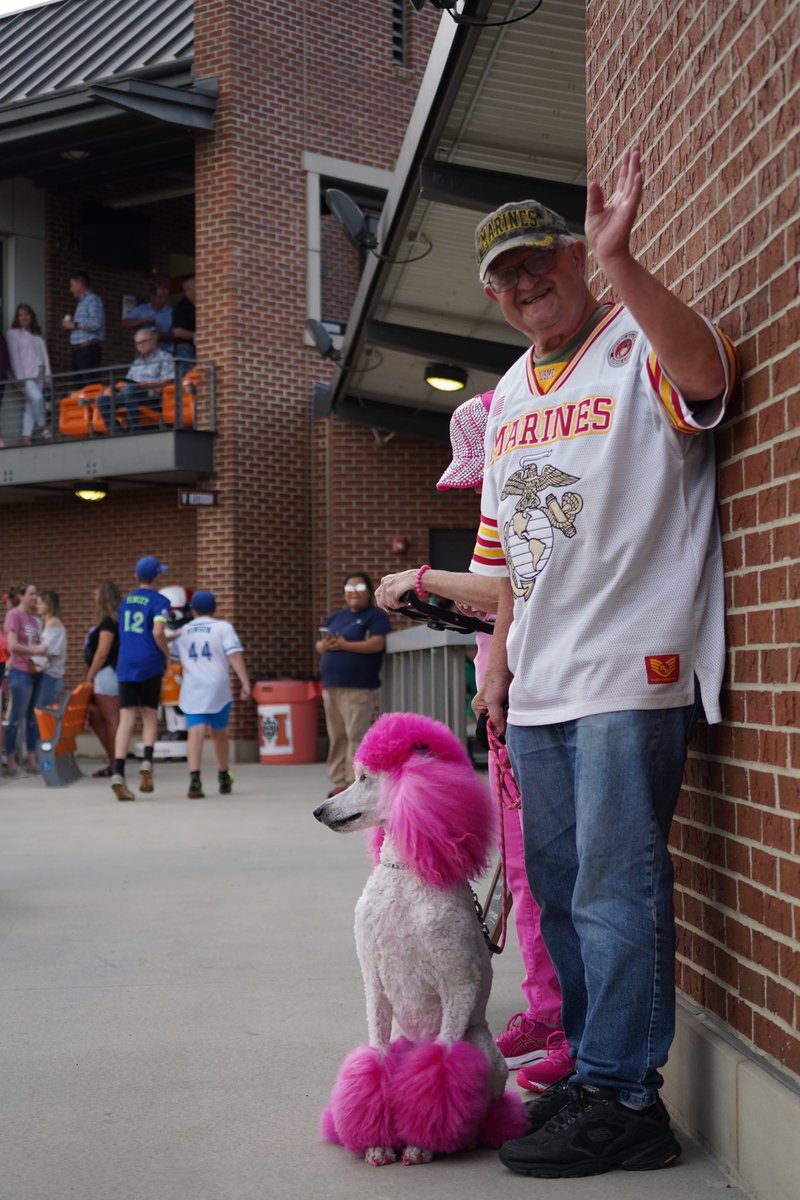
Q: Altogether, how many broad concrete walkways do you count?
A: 1